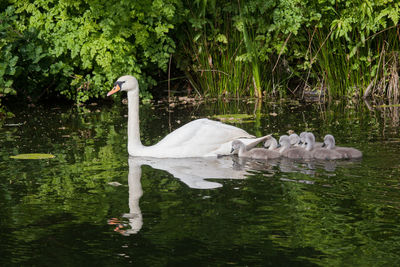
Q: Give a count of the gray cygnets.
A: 7